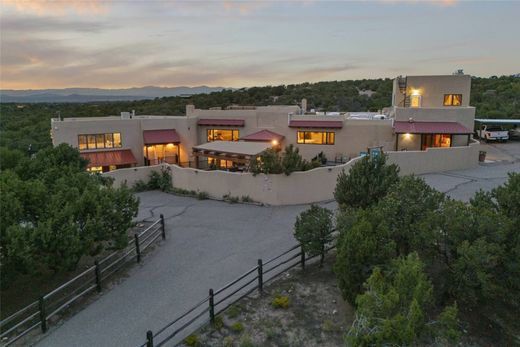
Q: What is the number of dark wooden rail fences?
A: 2